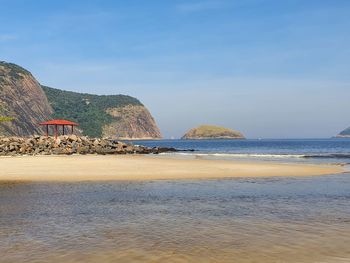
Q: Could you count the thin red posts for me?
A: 4